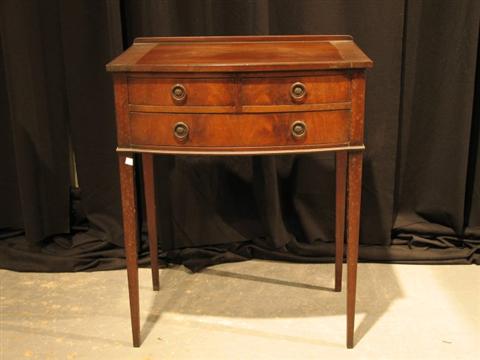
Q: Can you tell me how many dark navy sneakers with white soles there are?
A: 0